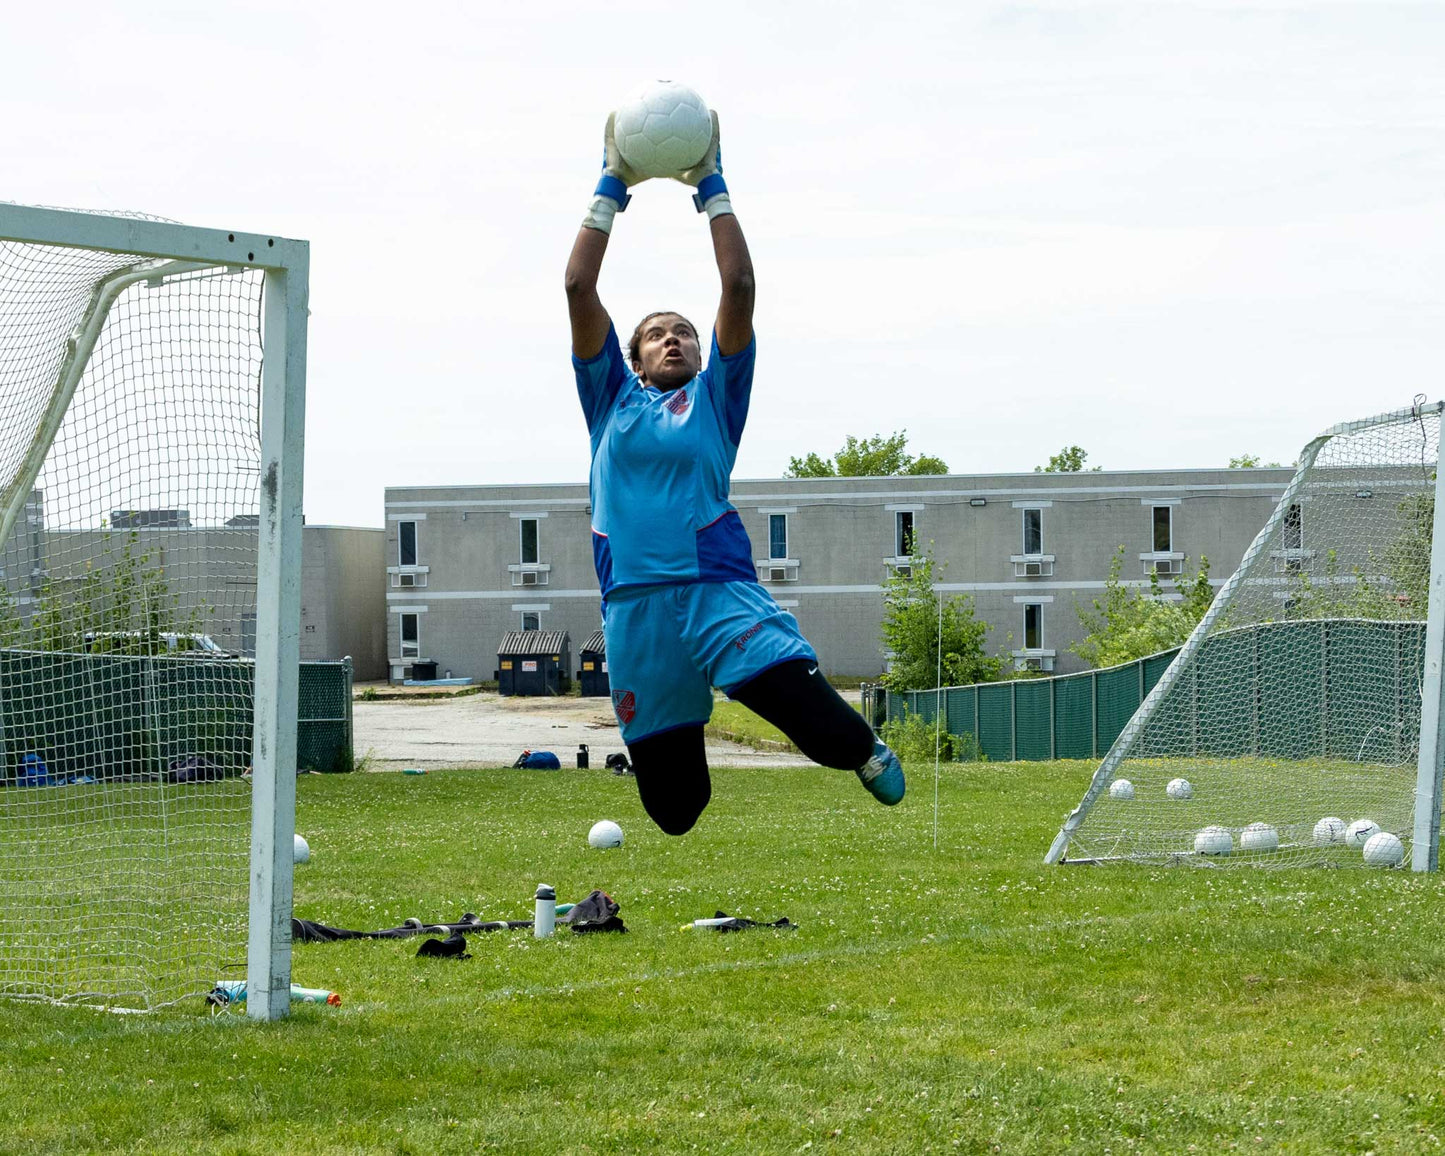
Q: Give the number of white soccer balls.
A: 10